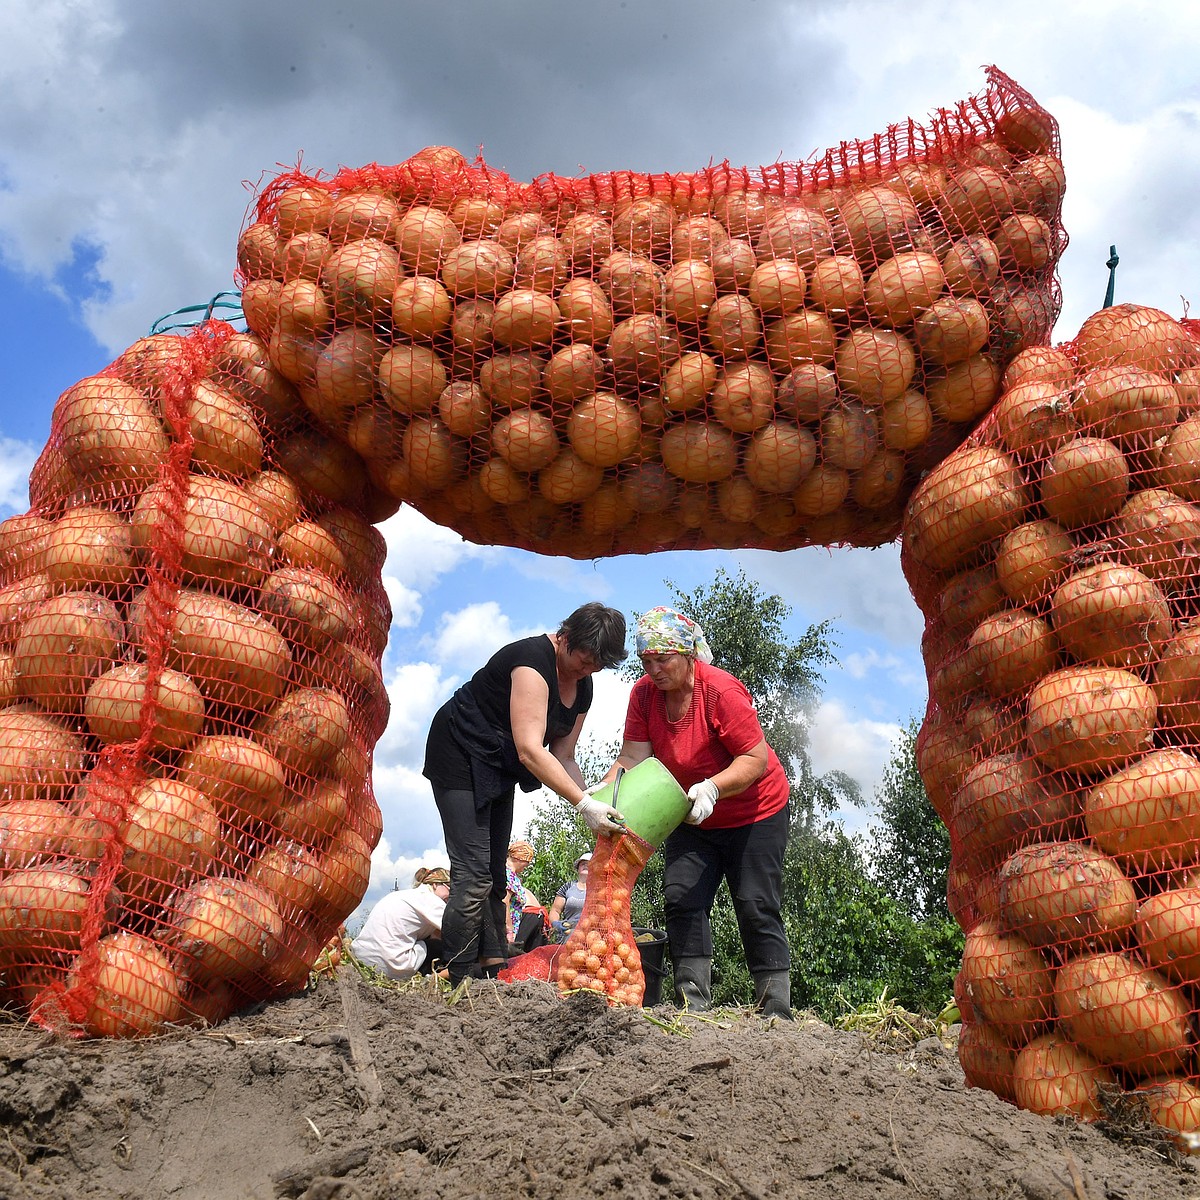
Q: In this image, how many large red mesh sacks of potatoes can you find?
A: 3